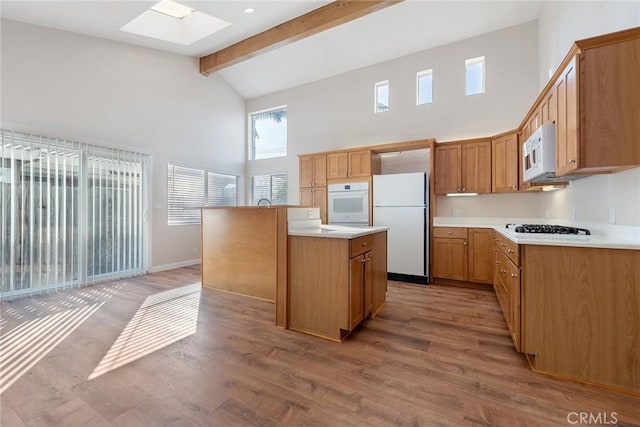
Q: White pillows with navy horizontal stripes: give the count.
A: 0